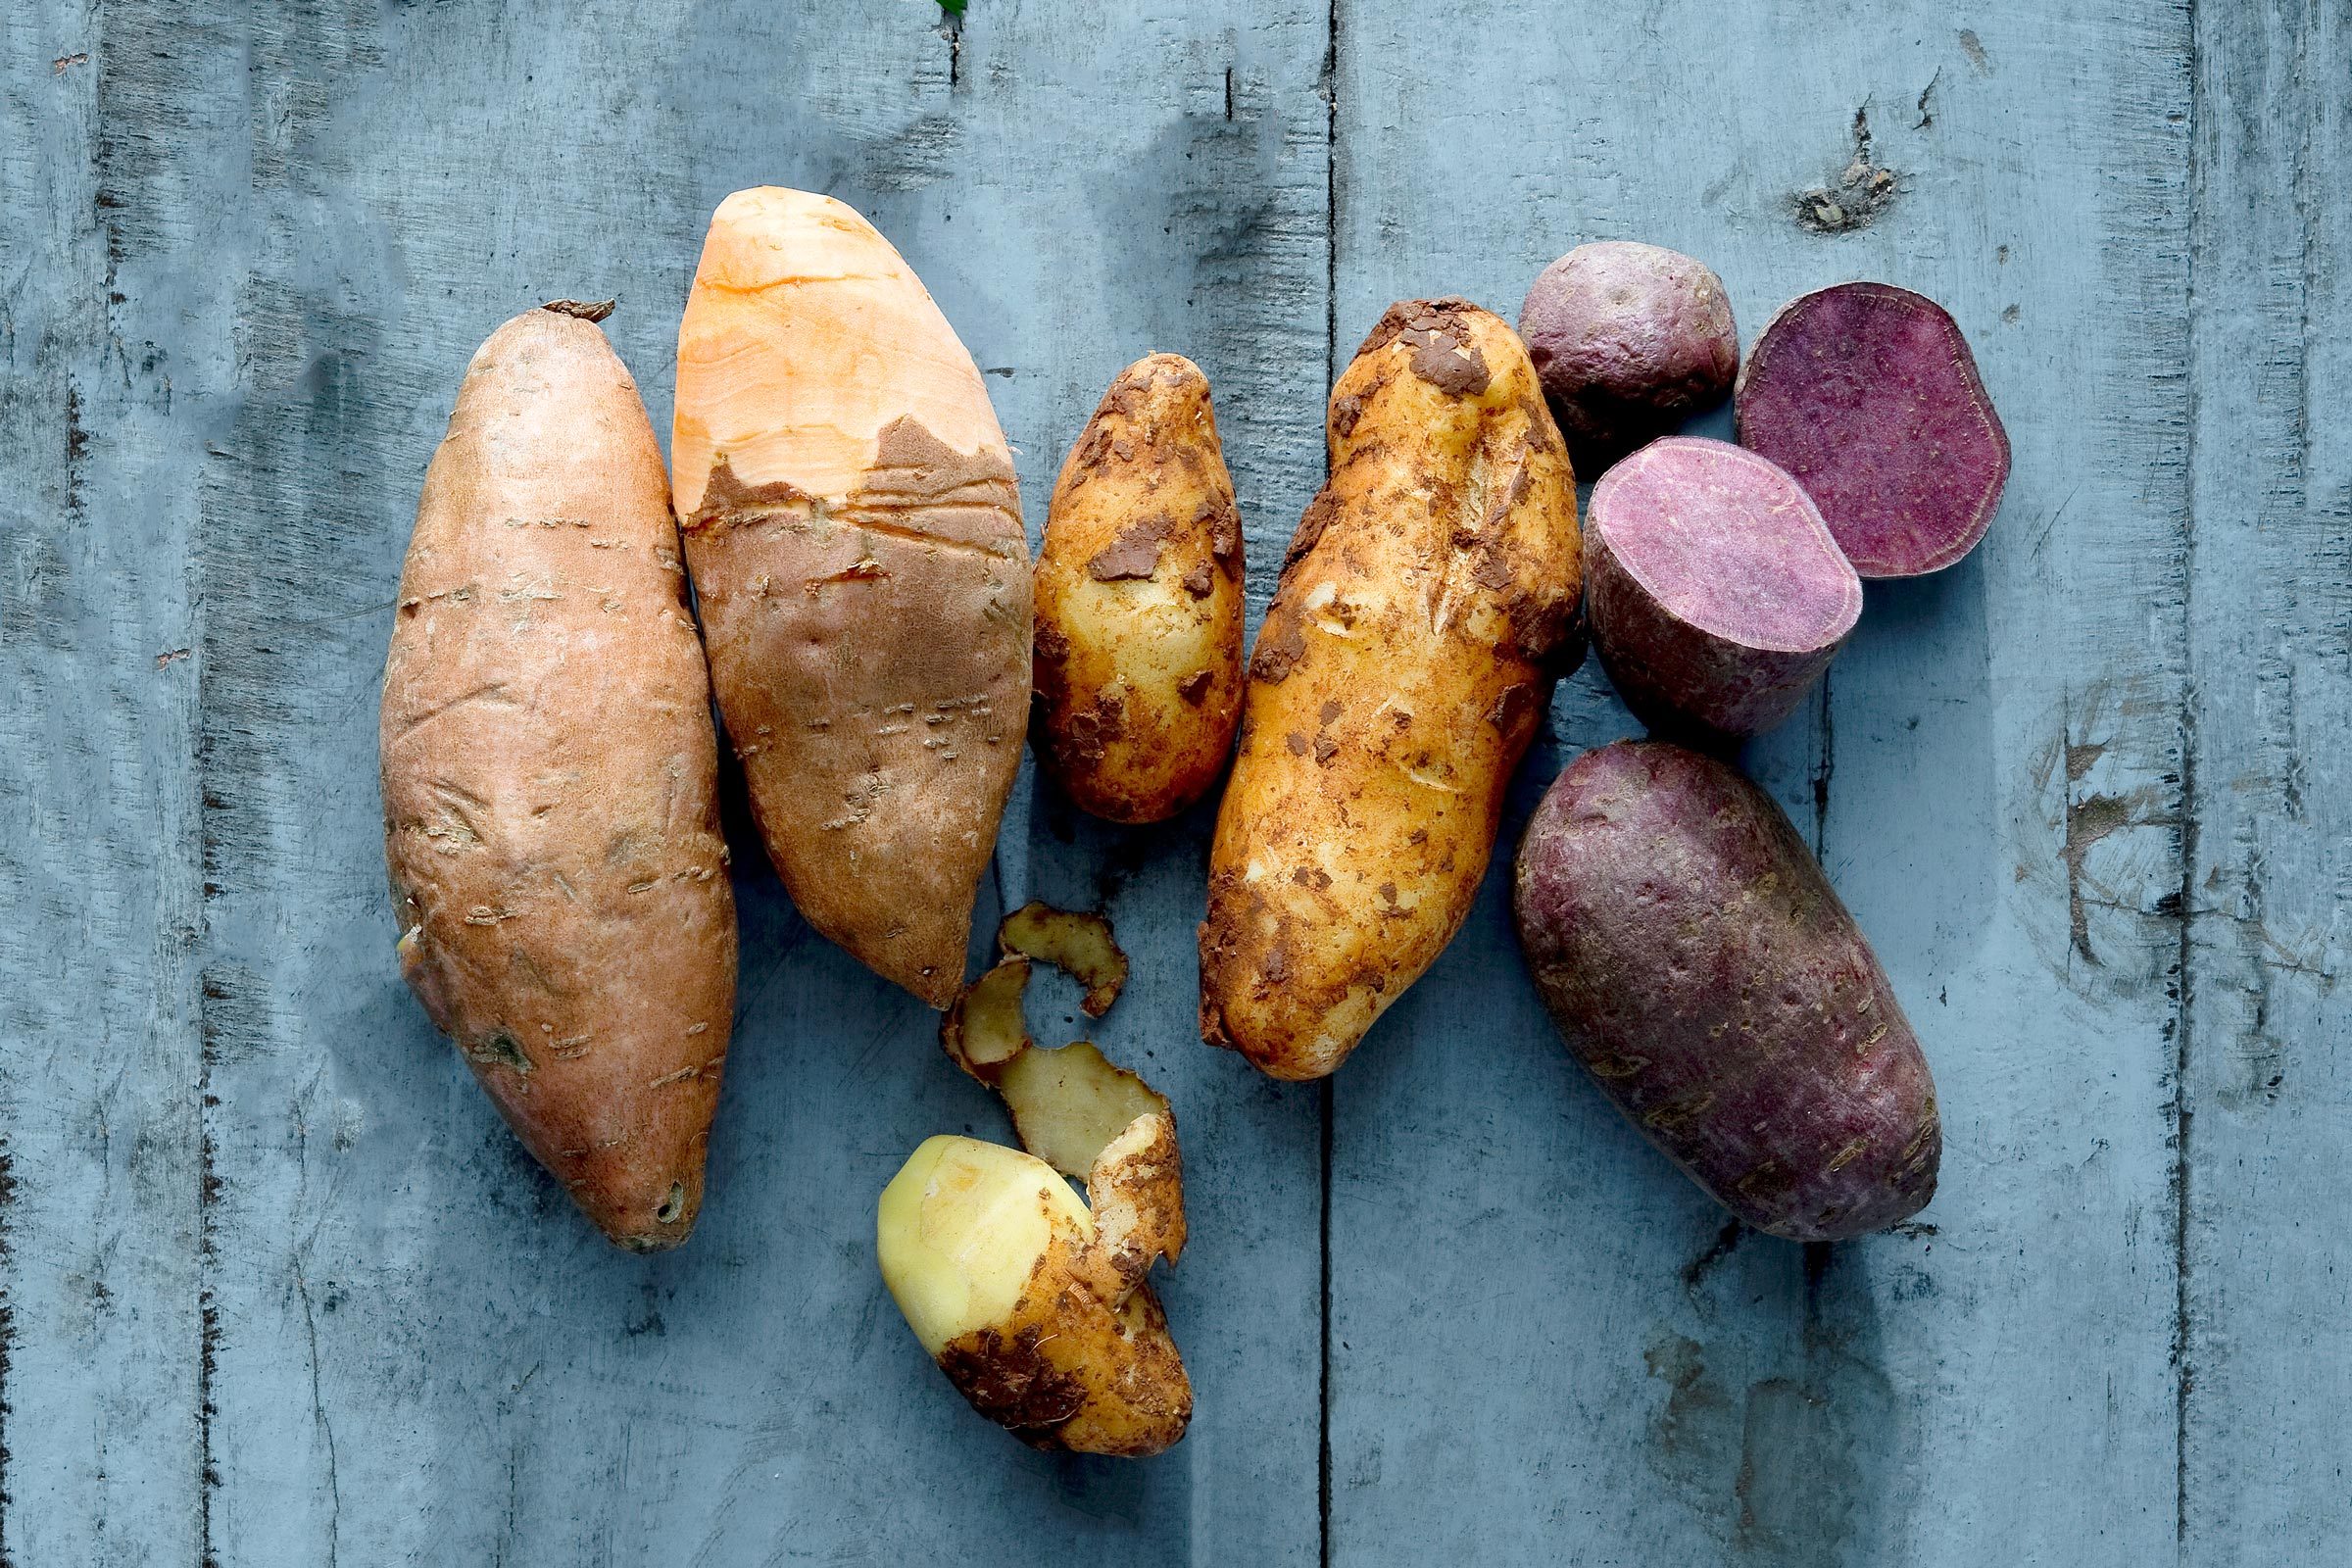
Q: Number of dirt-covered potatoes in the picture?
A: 3